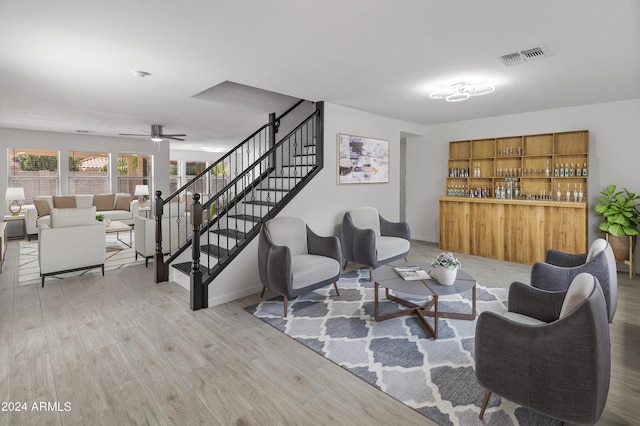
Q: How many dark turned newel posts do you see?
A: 2